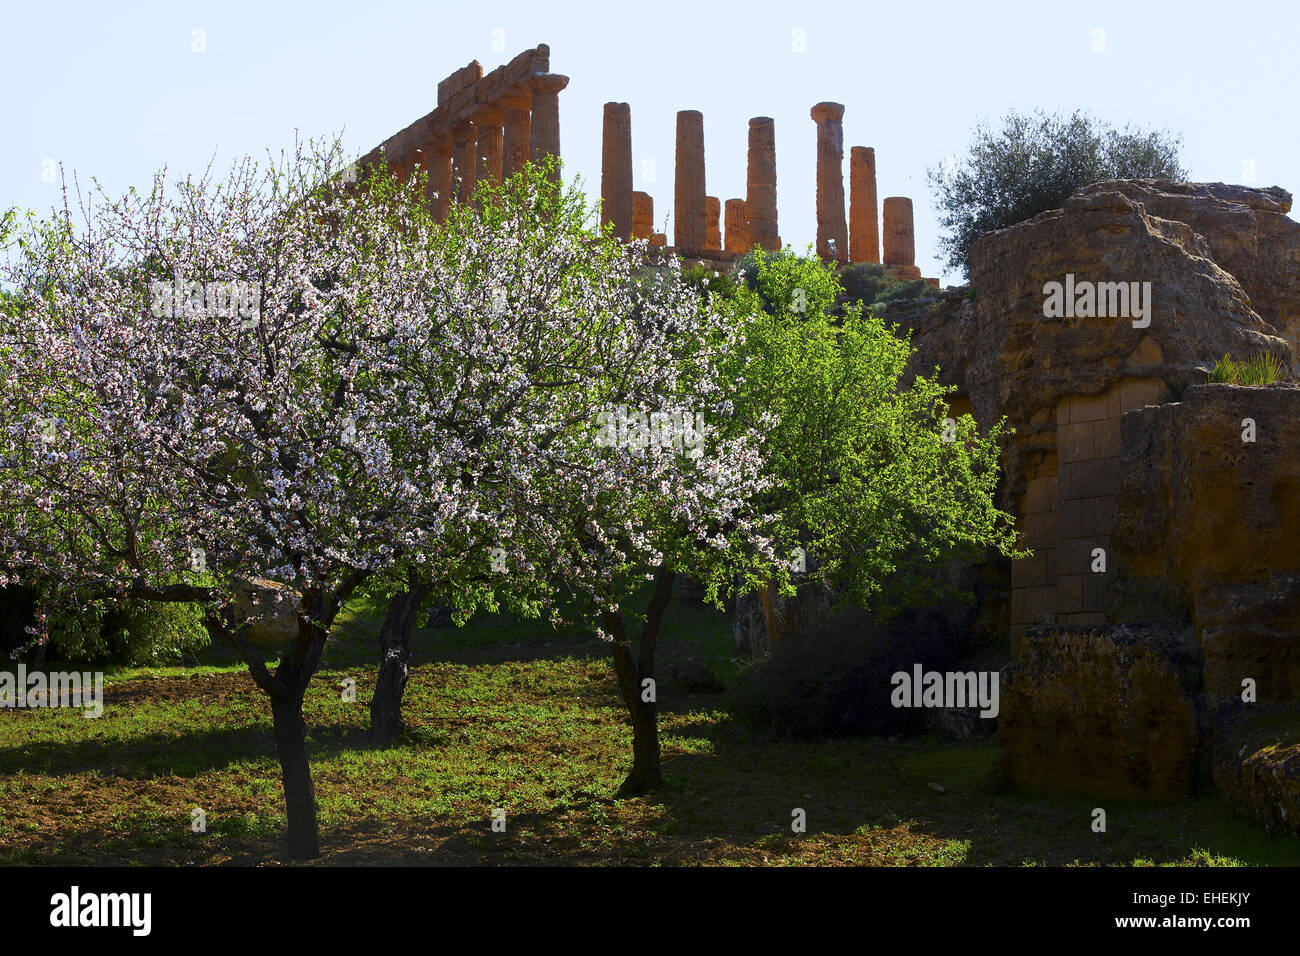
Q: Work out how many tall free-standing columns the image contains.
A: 5